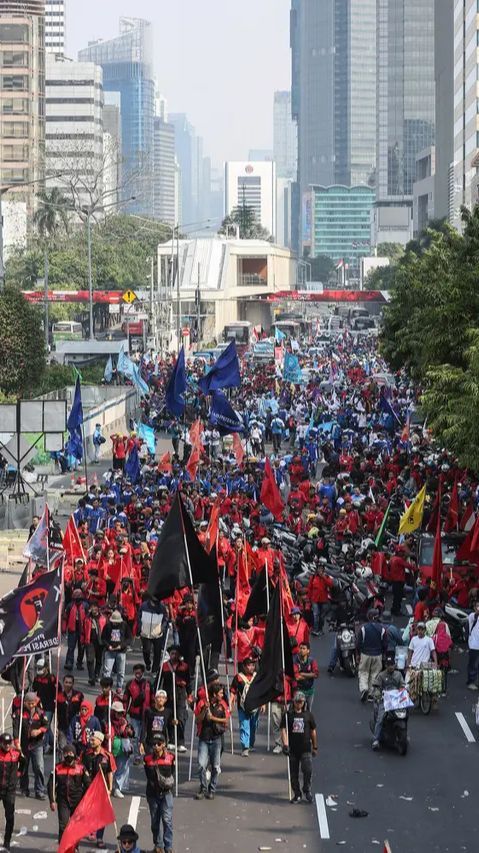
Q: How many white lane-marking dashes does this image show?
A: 3